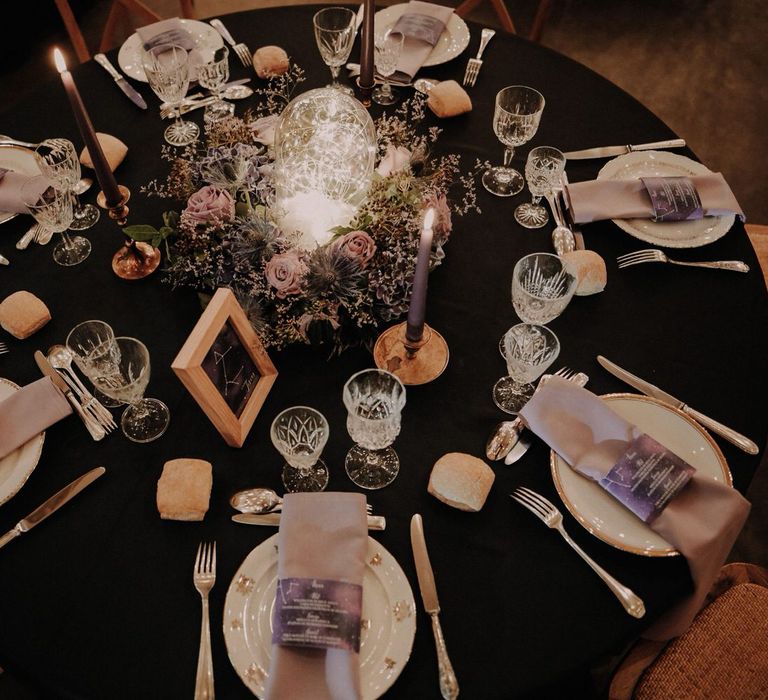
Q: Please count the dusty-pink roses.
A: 6